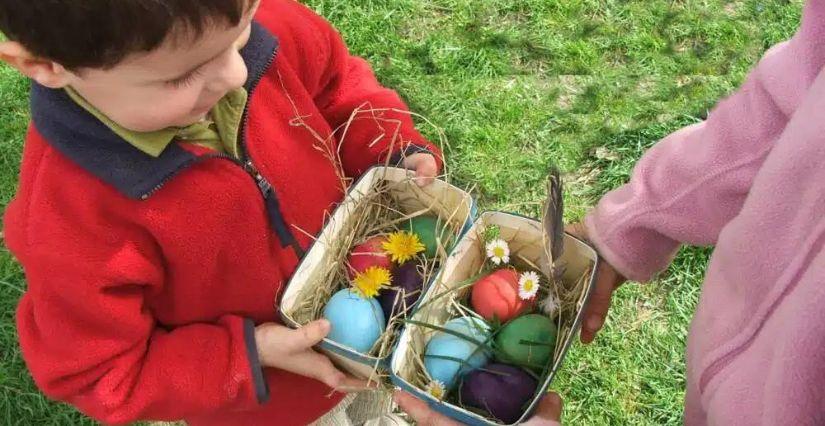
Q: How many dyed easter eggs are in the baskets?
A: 8